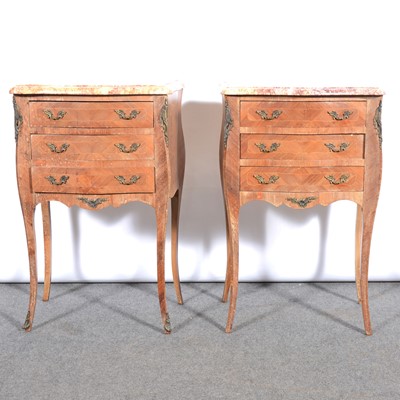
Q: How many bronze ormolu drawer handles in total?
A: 12